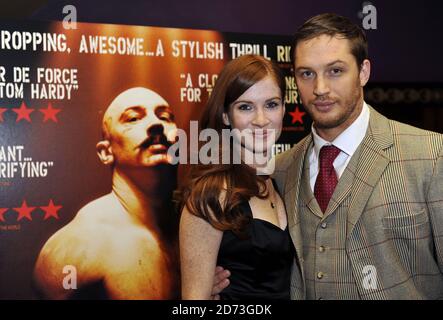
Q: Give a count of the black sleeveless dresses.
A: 1